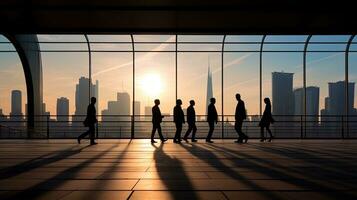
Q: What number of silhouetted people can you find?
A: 7